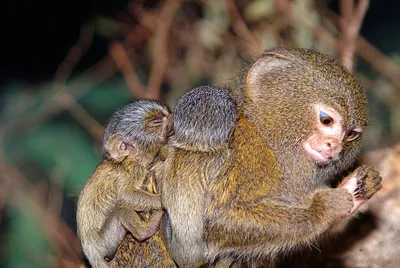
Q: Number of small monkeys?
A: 2